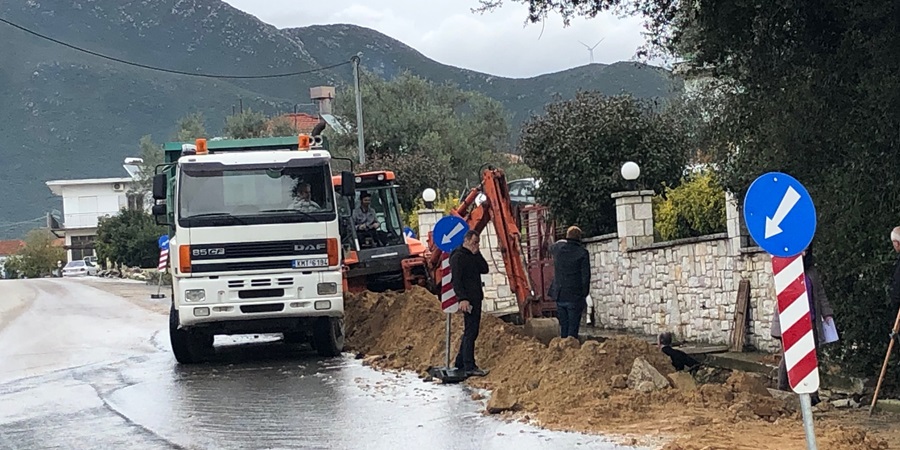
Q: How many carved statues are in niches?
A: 0